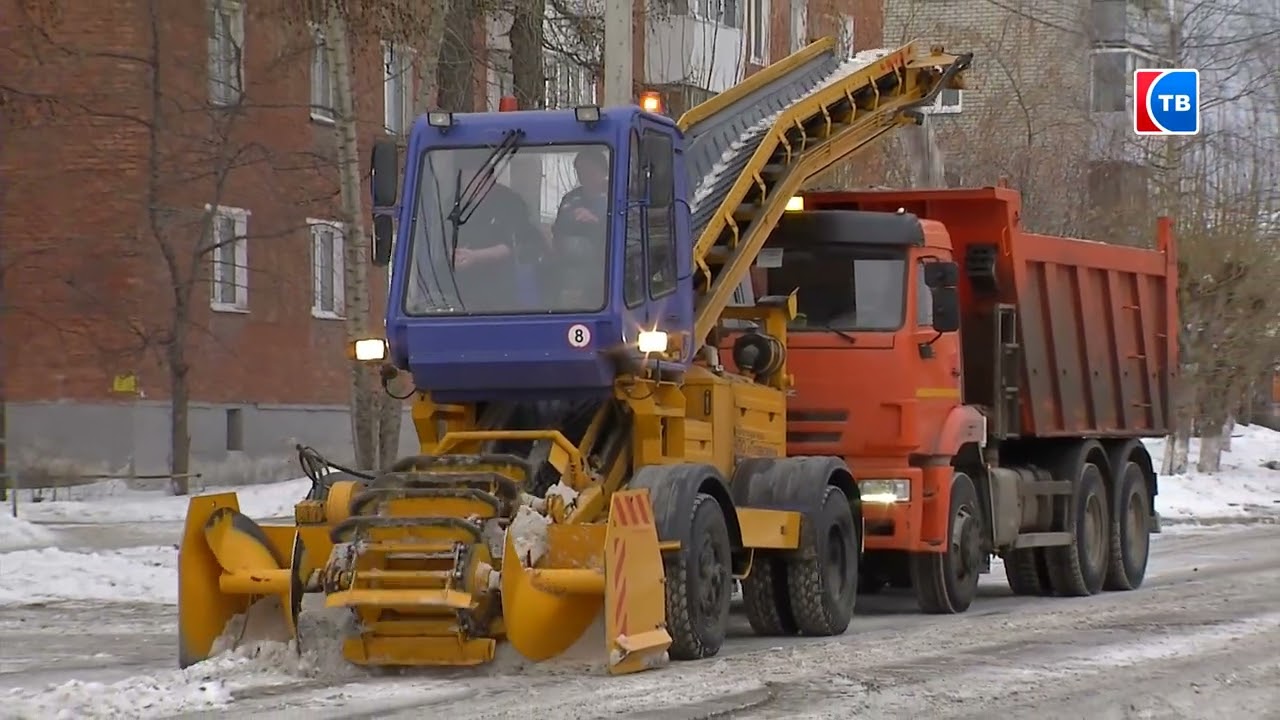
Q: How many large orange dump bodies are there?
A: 1